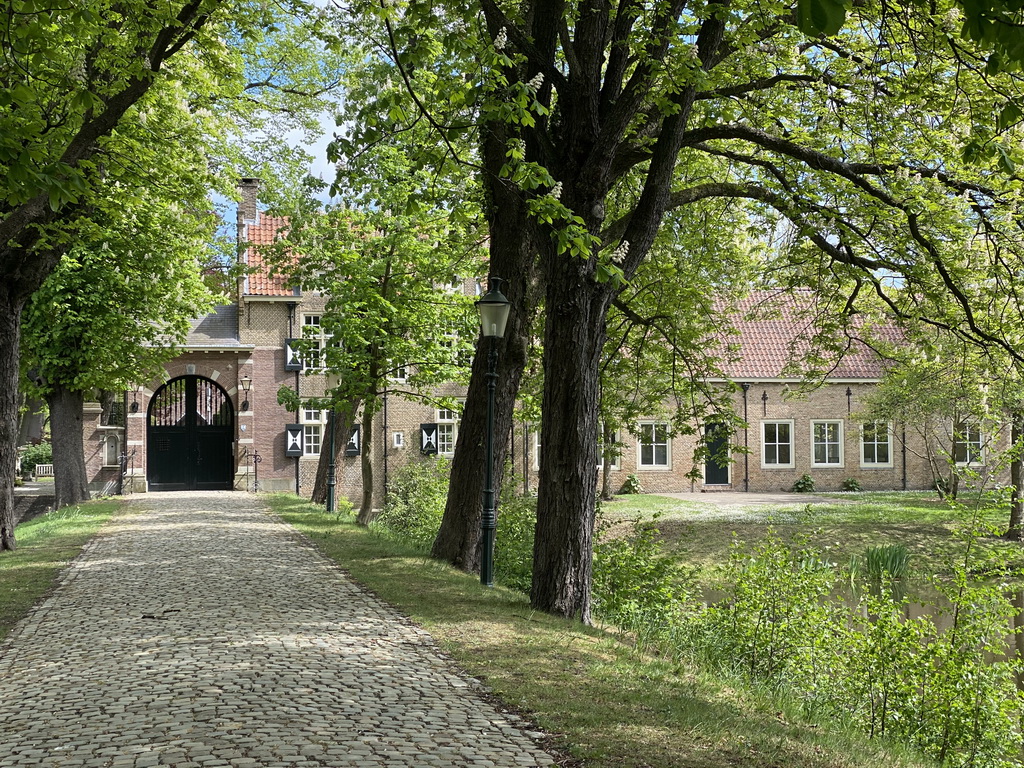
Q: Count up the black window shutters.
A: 4